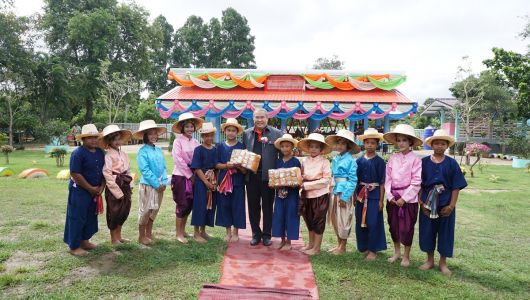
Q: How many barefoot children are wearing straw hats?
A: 12